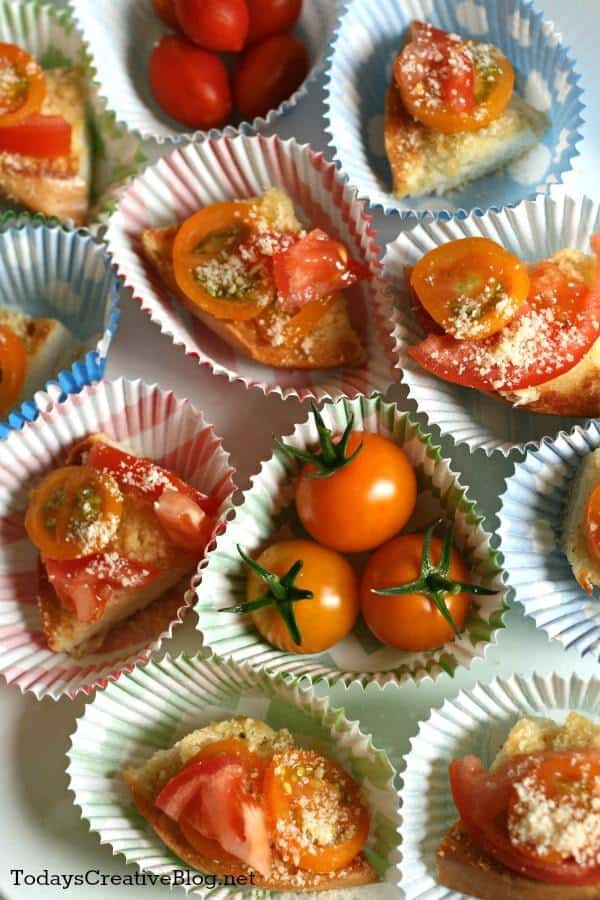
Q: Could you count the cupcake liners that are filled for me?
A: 11